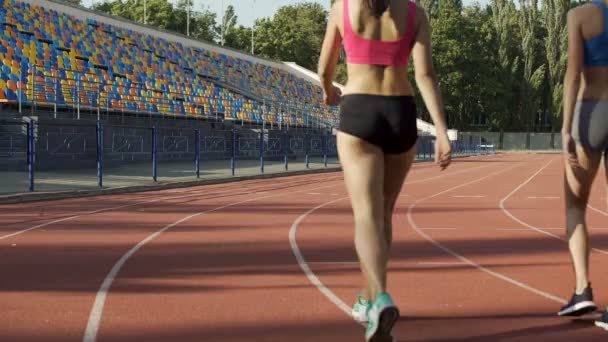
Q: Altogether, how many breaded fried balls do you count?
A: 0